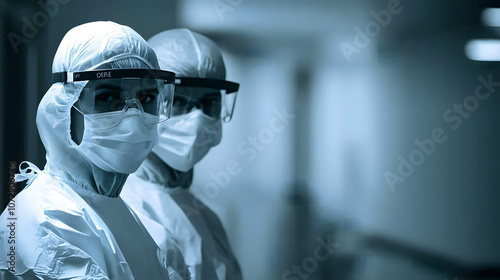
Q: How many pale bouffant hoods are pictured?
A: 2